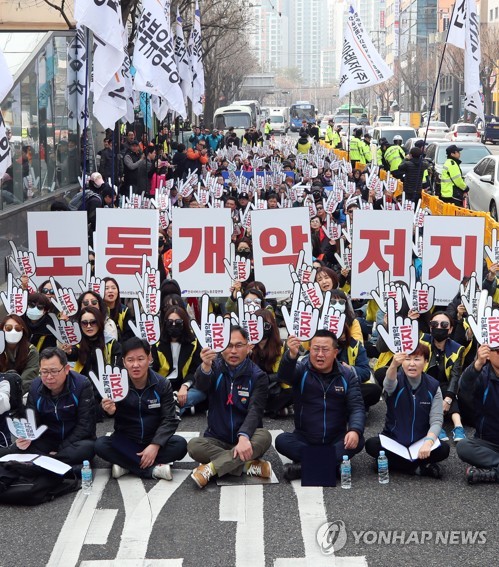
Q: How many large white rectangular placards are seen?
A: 6